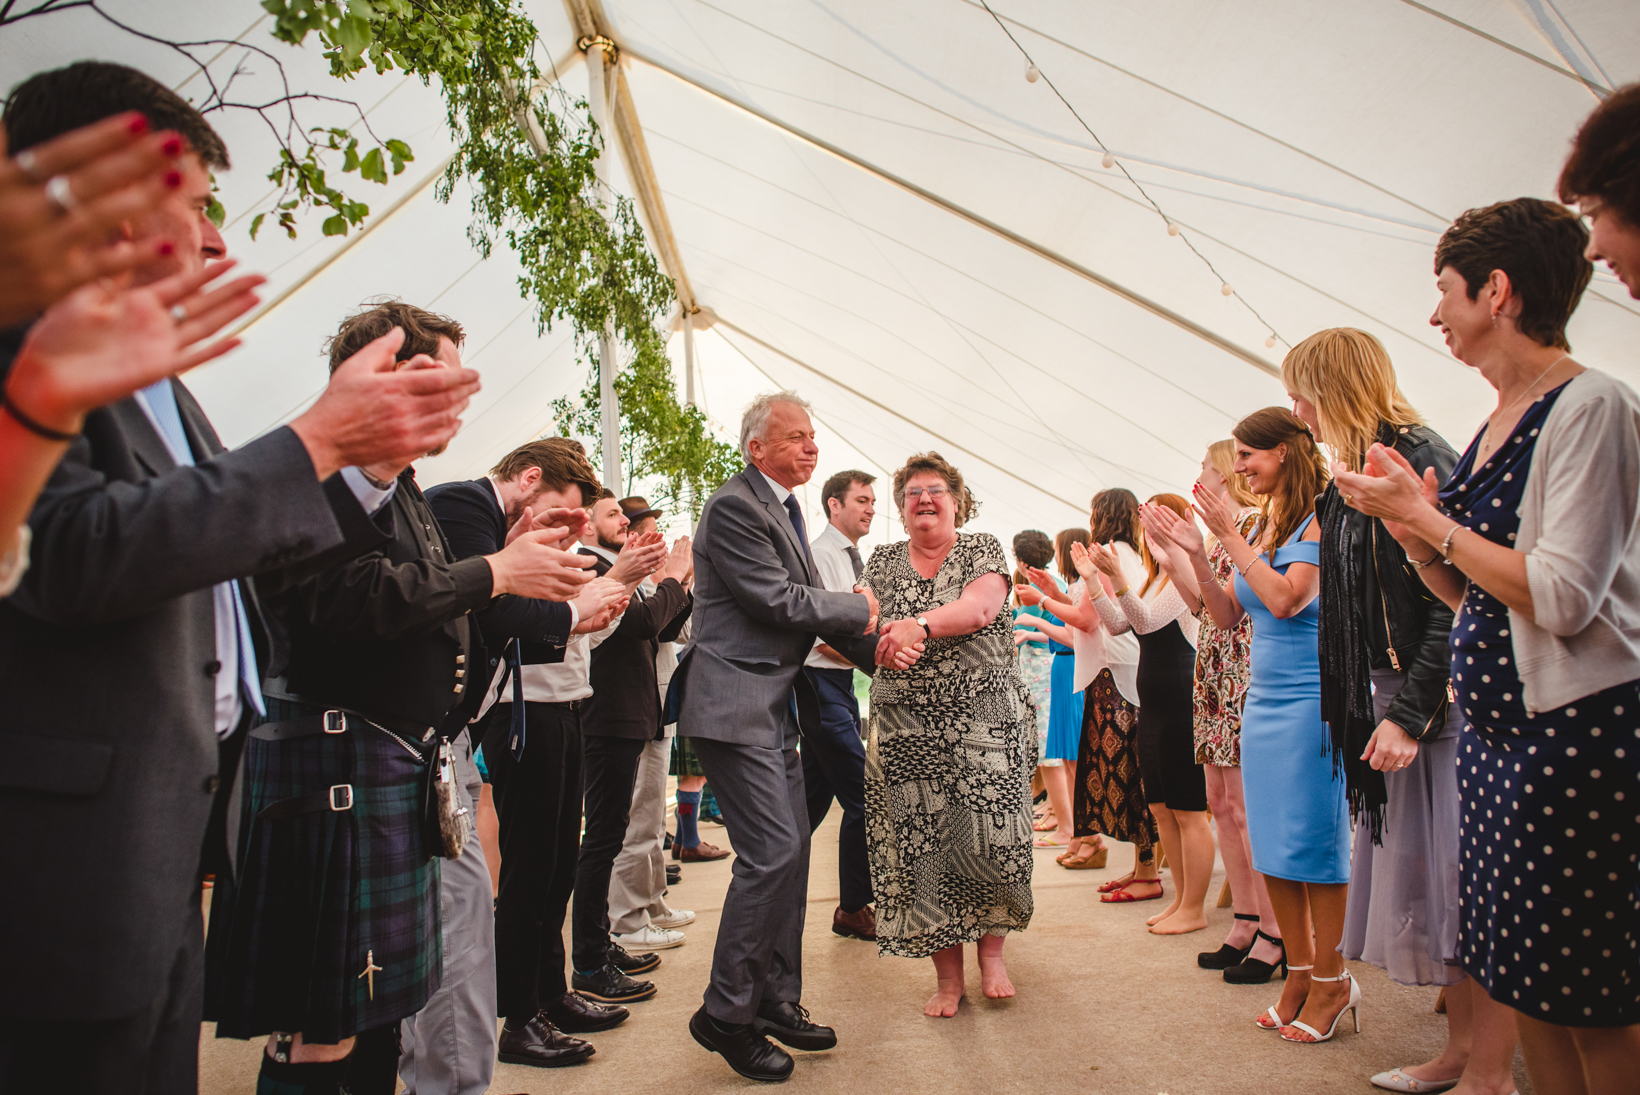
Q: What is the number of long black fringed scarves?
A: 1